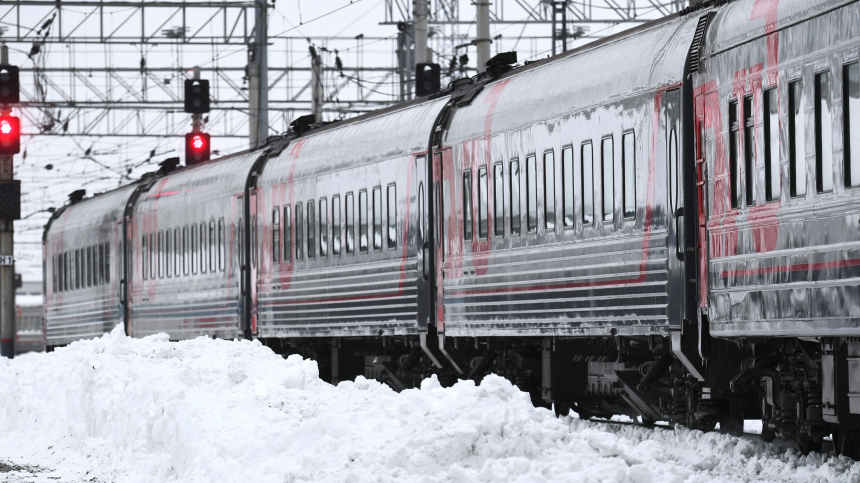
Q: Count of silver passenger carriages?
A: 5